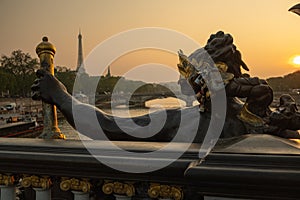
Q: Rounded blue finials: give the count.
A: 0